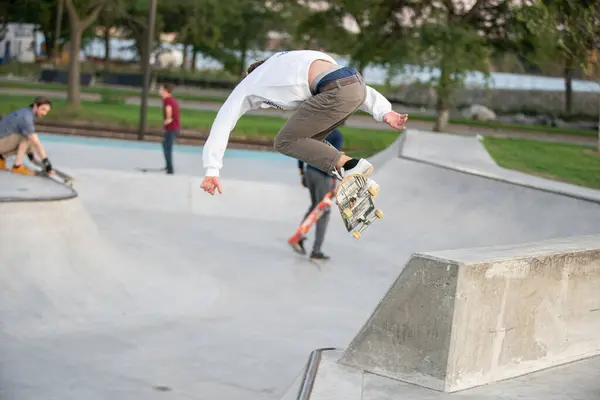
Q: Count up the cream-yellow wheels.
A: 4